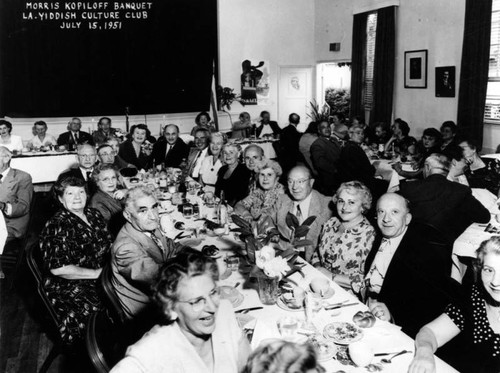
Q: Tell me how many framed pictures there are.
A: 2